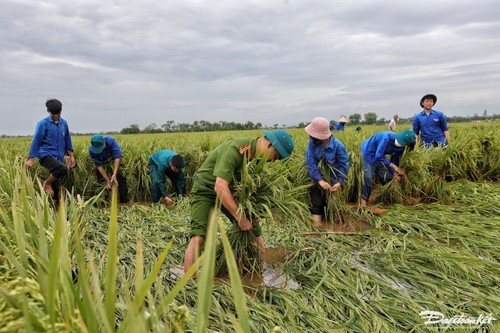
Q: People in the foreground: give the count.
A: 7